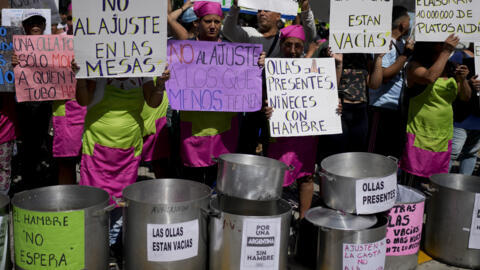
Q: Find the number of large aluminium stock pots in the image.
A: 9